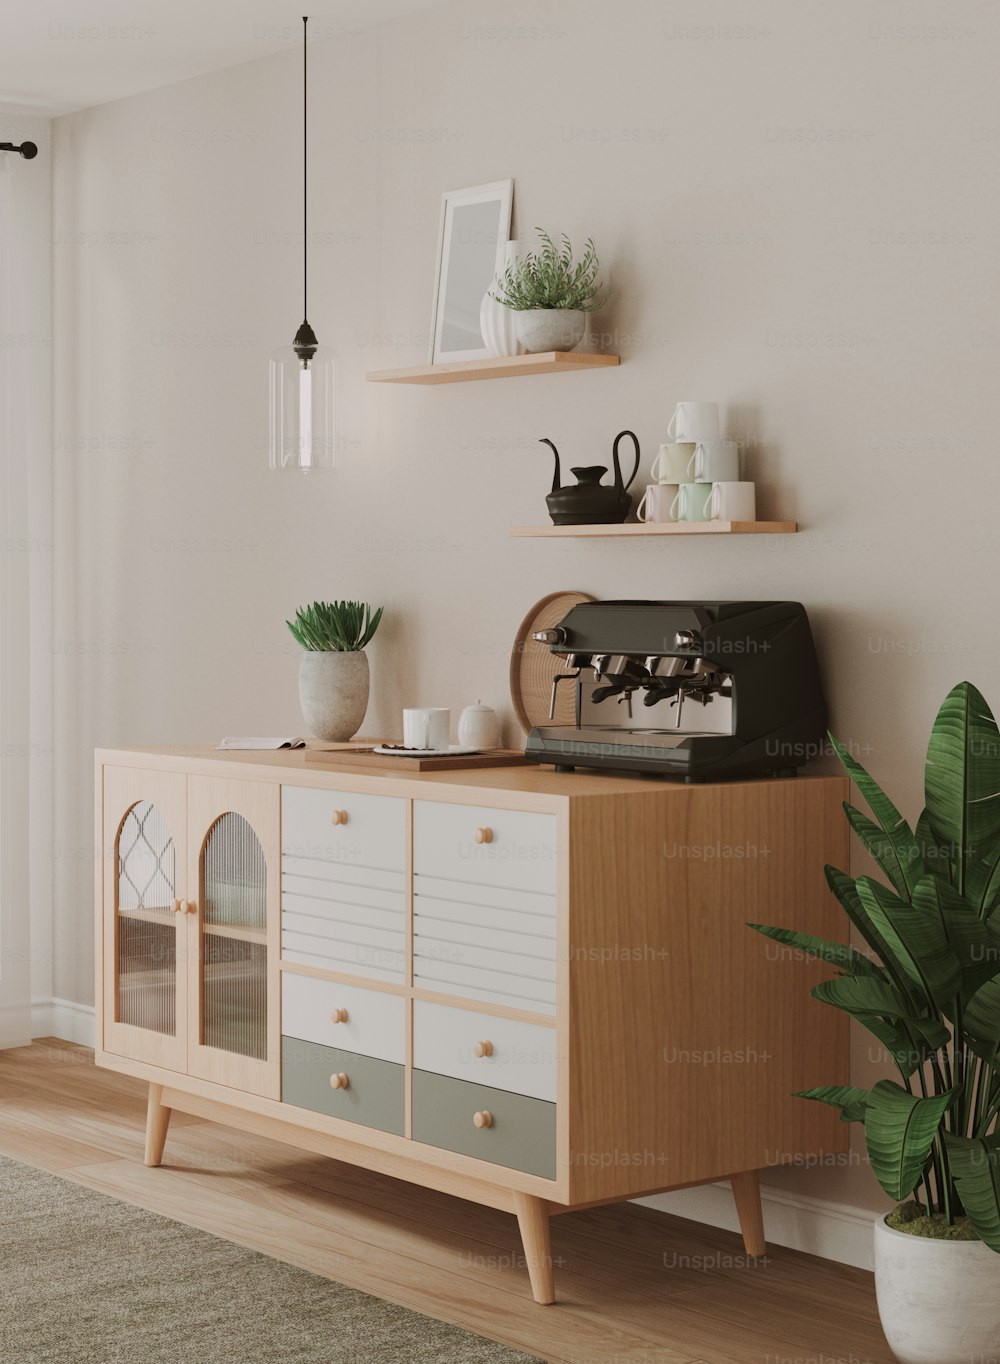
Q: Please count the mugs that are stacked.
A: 6